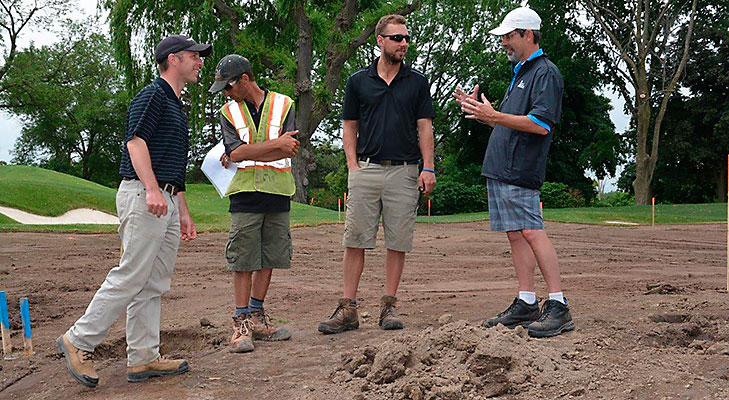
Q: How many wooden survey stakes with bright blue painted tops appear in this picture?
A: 2